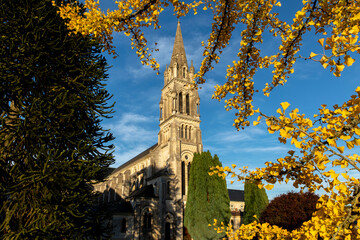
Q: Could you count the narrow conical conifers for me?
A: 2